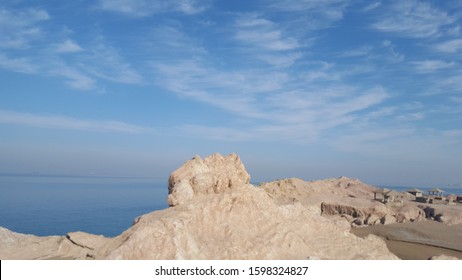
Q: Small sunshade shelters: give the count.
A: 3